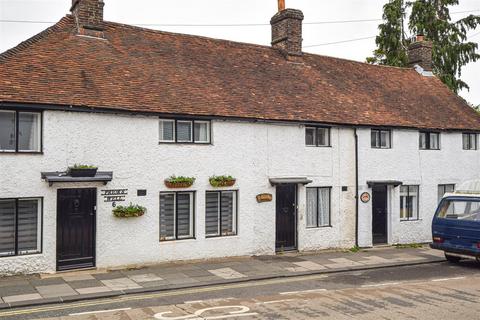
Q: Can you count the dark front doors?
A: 3